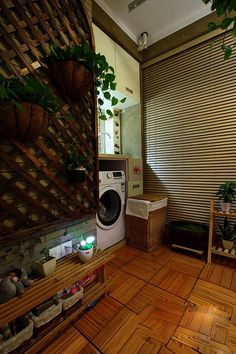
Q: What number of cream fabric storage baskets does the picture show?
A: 3